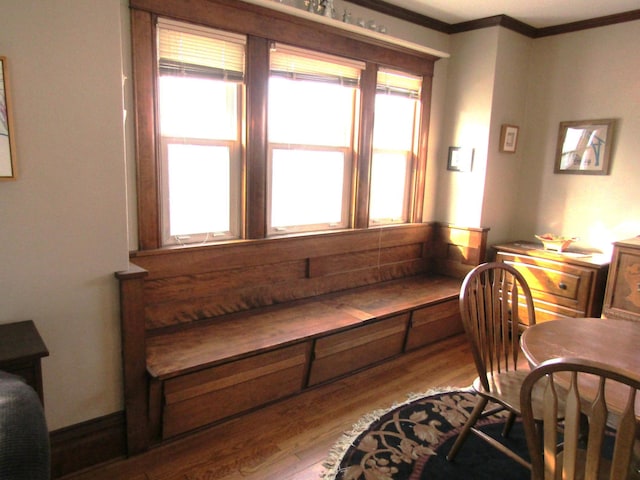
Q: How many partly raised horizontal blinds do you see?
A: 3